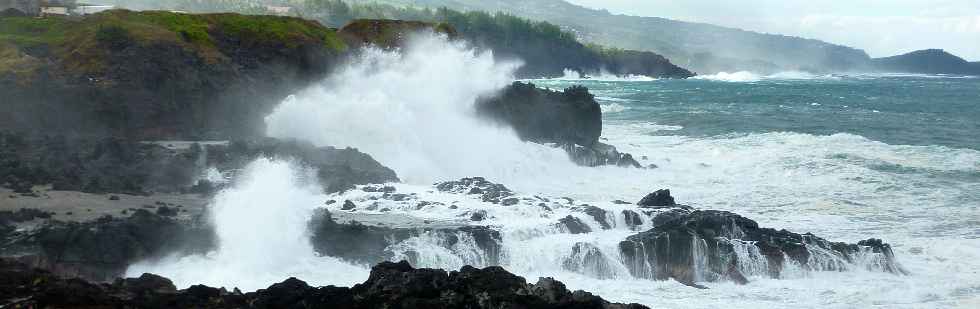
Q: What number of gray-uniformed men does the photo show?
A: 0